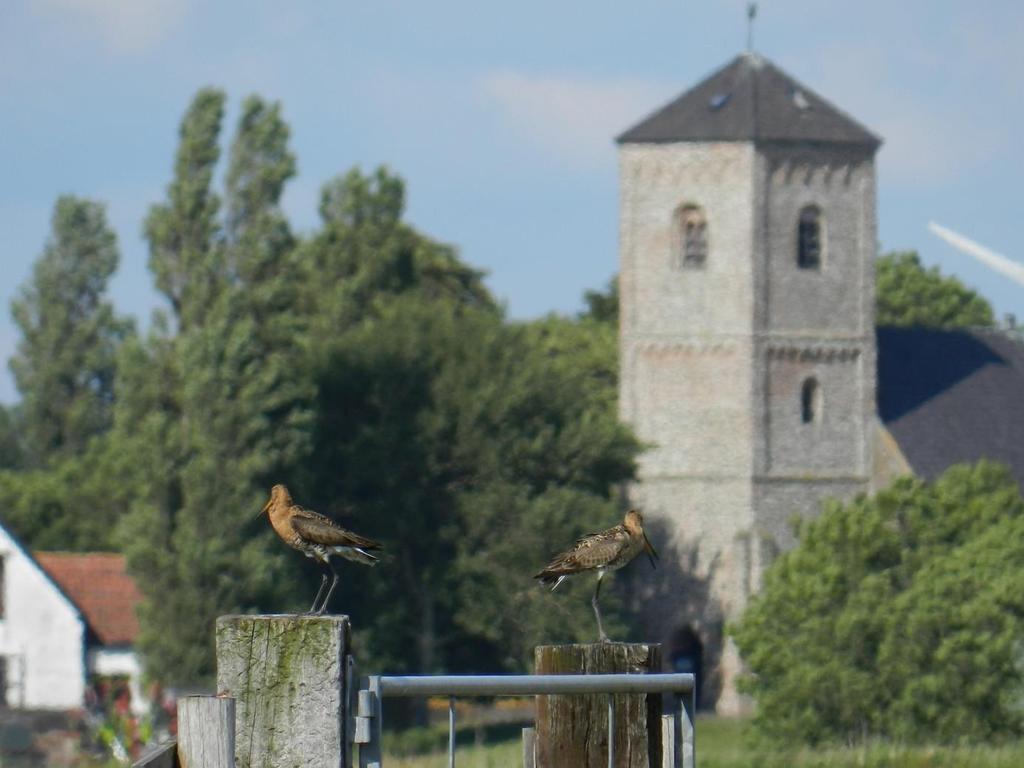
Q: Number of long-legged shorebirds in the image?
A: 2